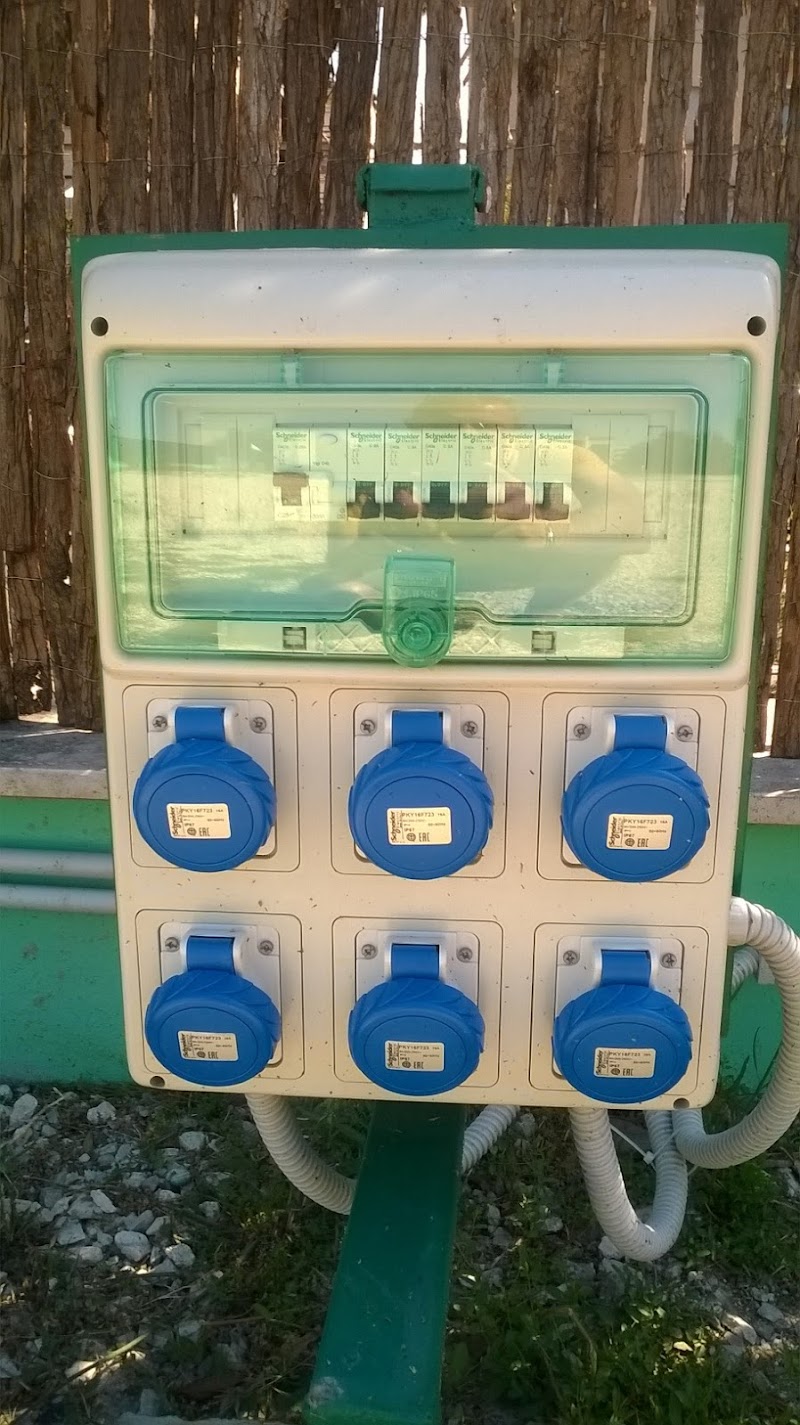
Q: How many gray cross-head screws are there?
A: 12